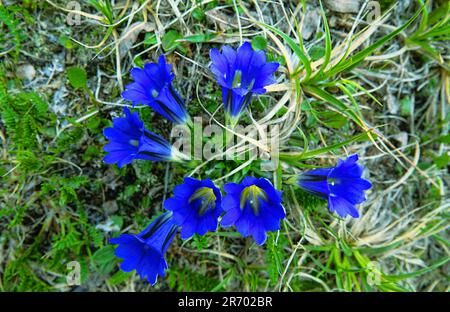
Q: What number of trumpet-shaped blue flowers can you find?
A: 7